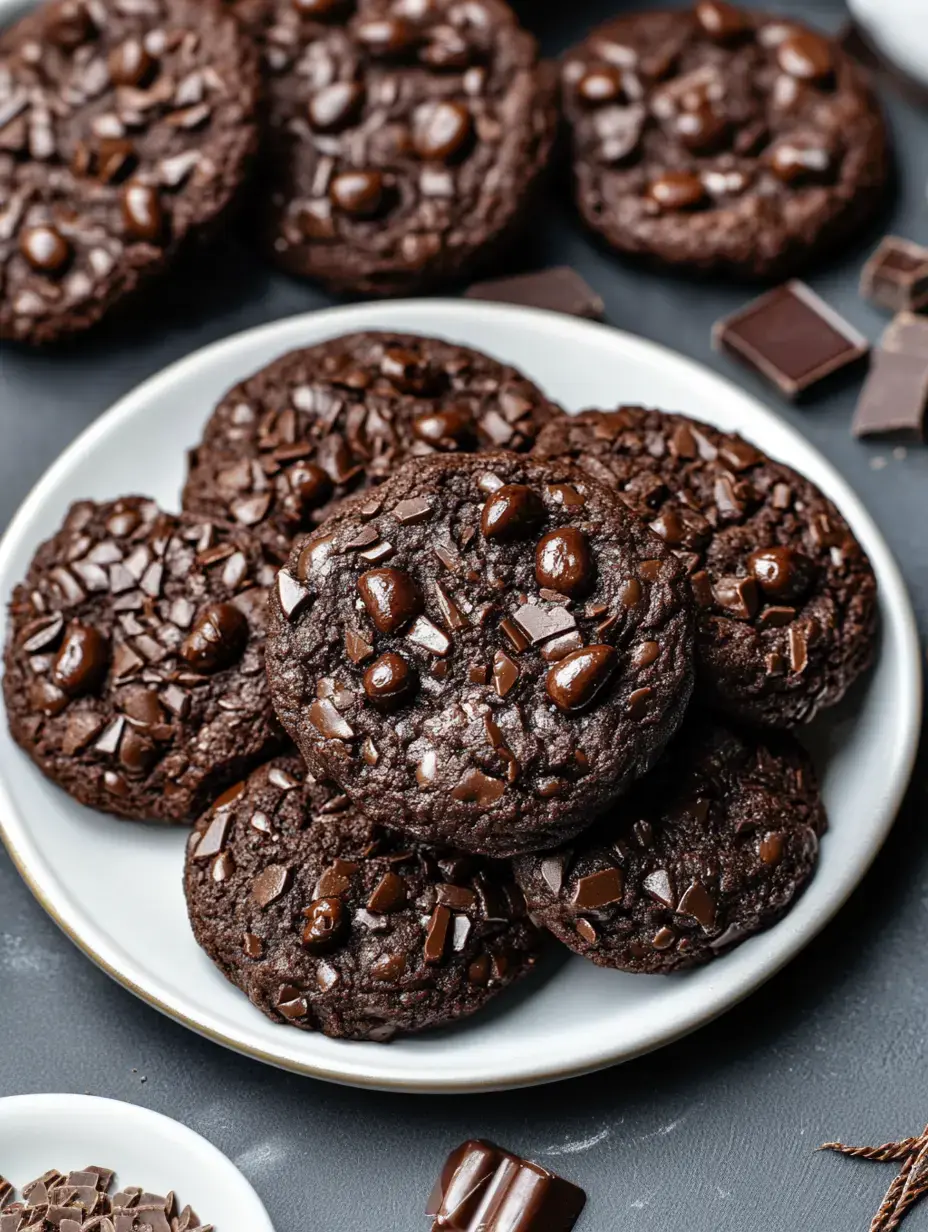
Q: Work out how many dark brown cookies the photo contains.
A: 9